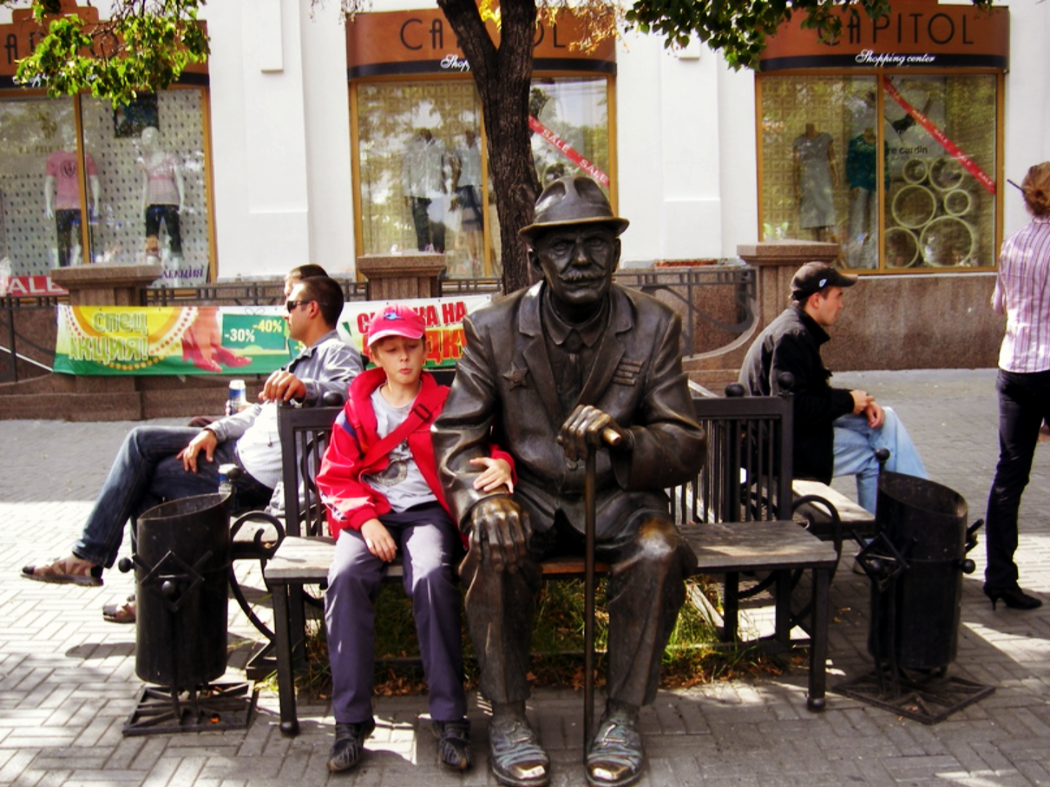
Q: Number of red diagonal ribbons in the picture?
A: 2